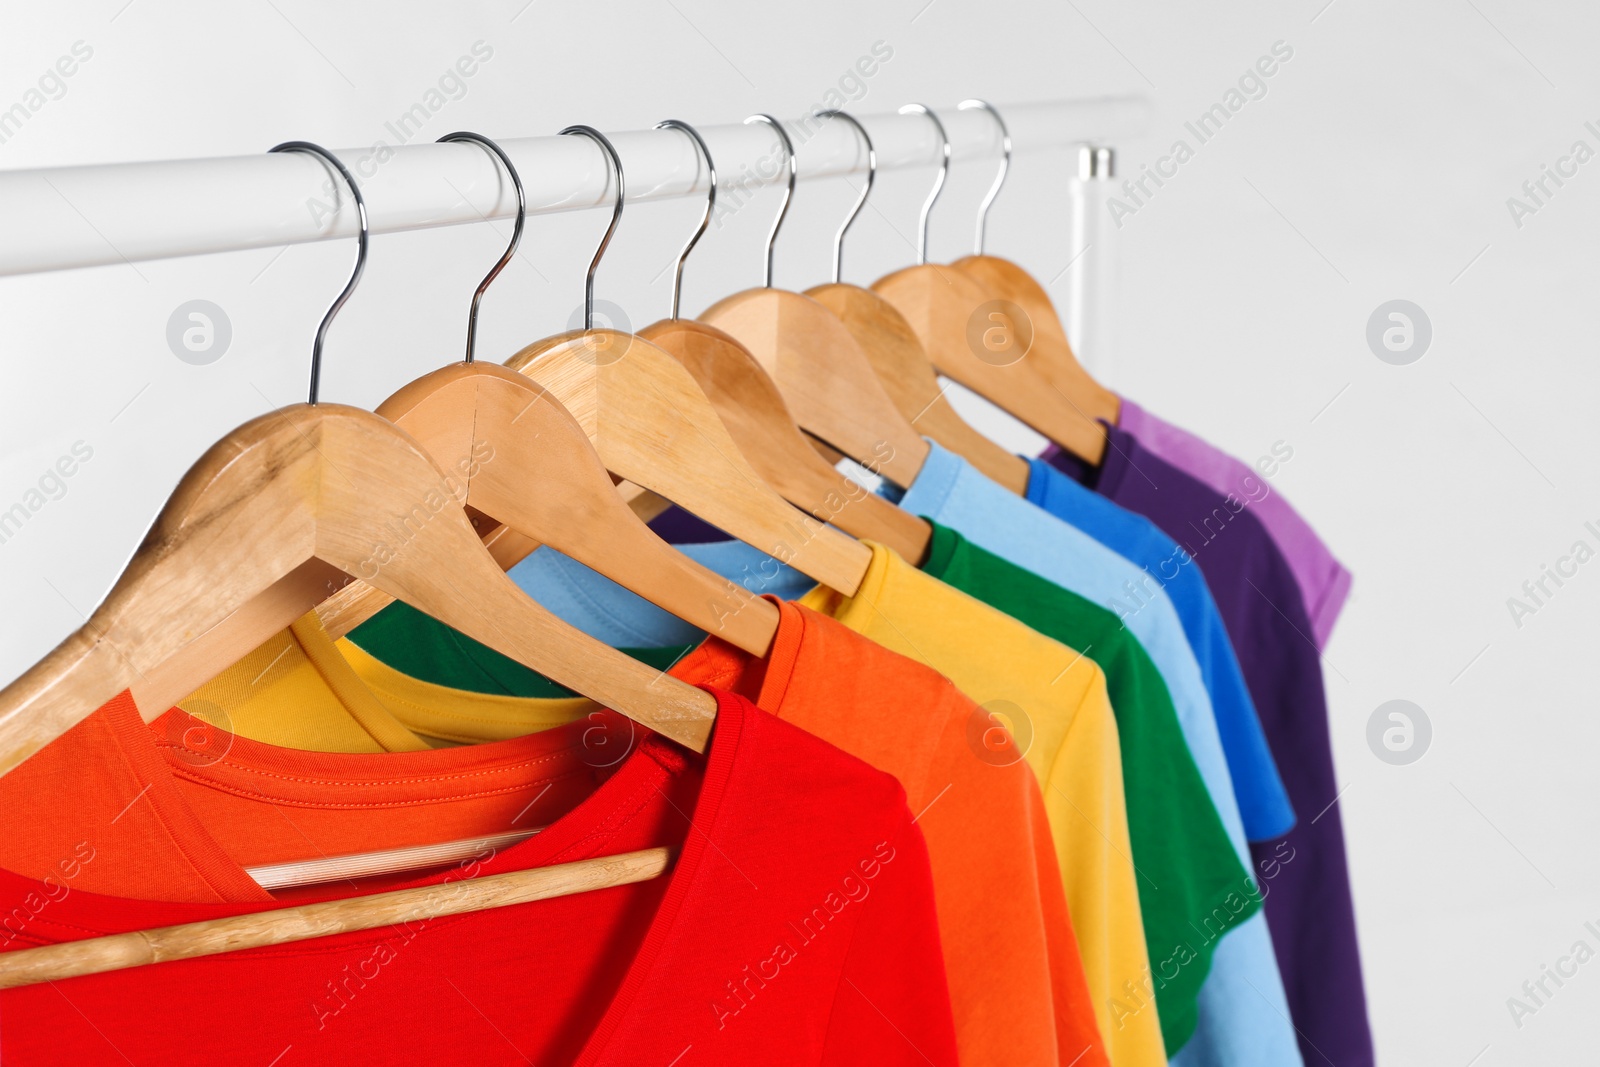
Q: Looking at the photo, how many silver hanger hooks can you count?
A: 8